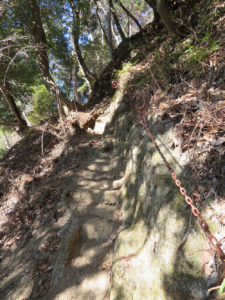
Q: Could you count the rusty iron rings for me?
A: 3